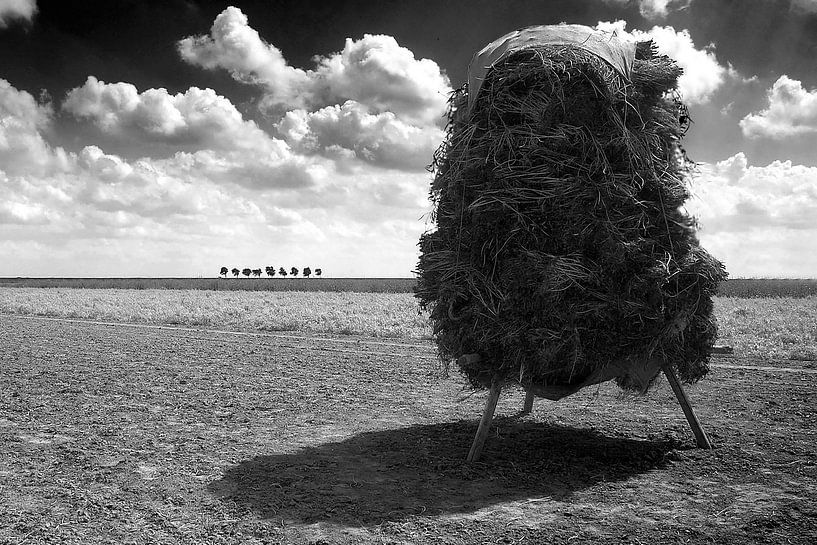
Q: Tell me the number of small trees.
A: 9